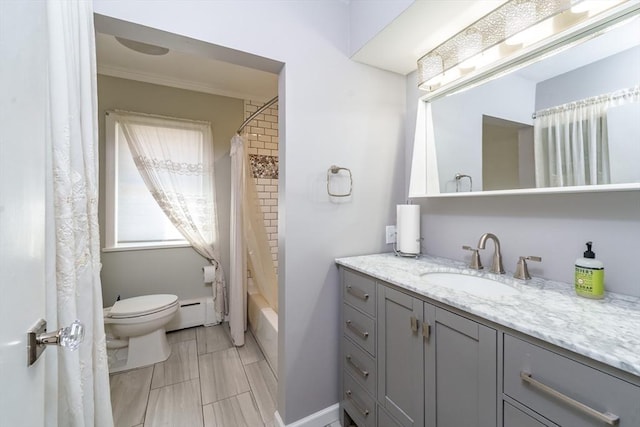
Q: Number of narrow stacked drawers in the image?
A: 4